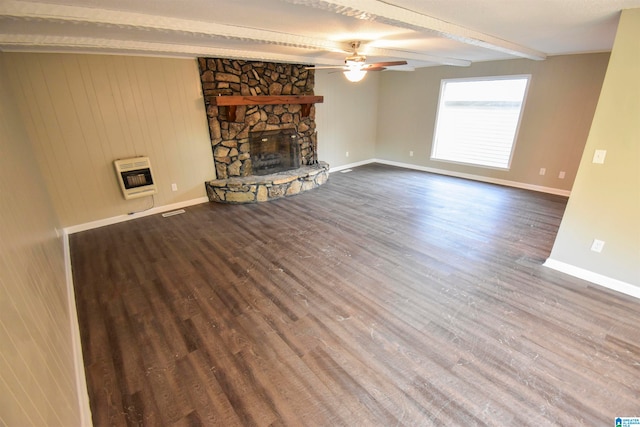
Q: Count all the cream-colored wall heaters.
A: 1